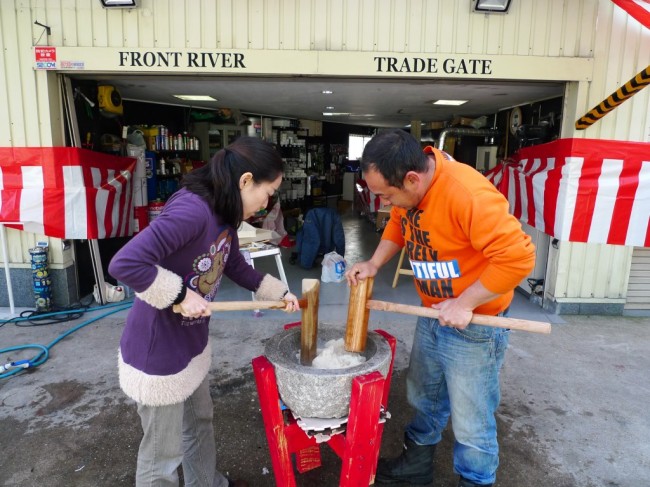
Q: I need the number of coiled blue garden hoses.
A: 1